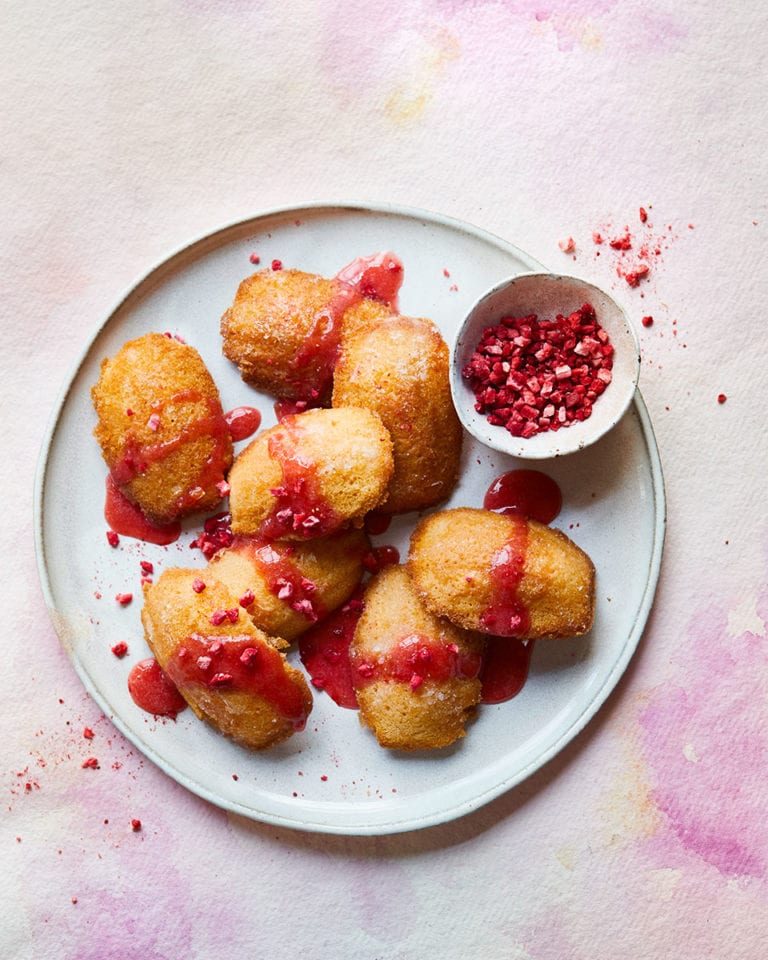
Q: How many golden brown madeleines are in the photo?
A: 8